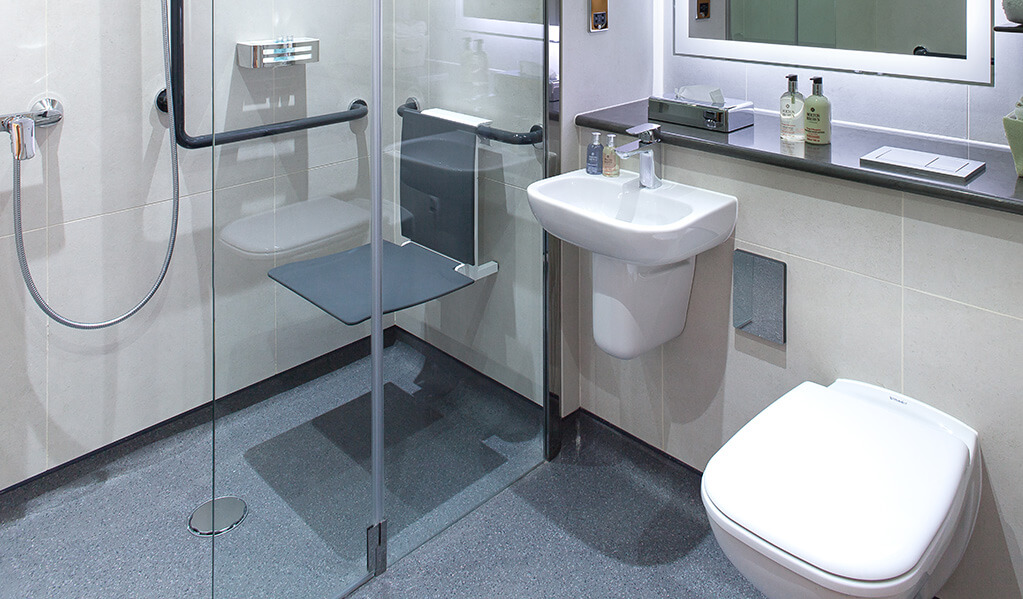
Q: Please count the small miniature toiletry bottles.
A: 2